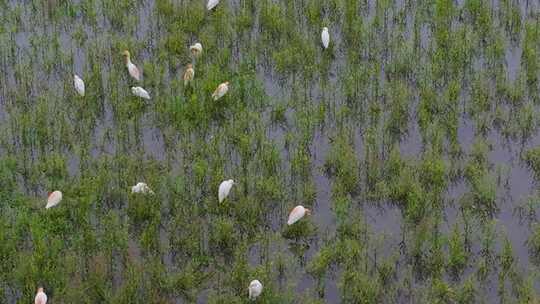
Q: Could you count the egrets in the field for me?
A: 14